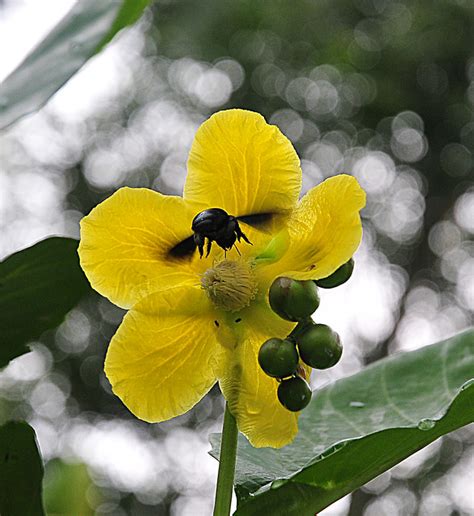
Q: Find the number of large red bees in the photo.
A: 0